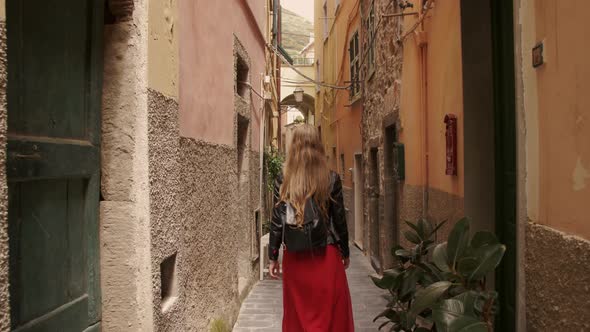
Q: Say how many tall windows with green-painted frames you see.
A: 2